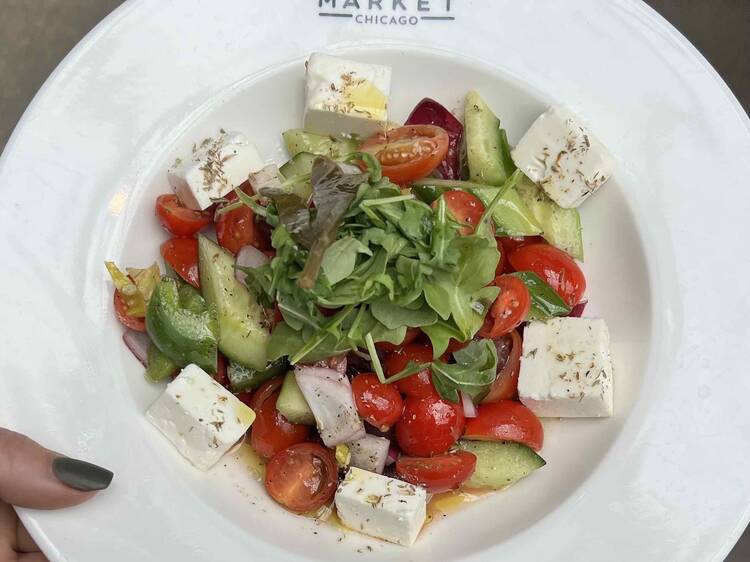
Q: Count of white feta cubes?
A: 6